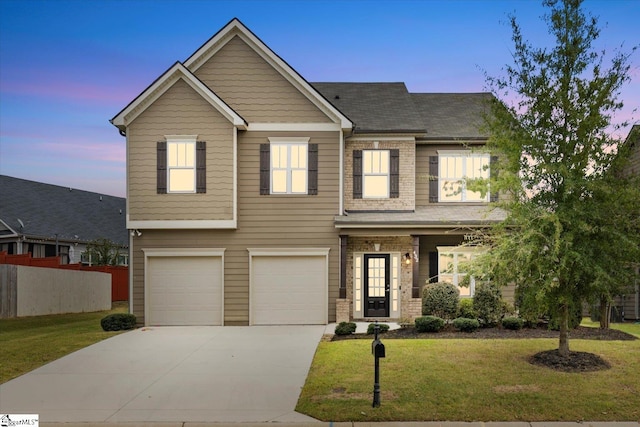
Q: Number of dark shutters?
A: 9